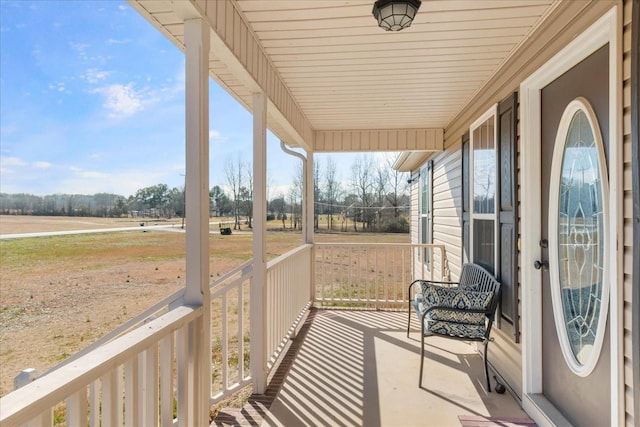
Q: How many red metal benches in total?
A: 0